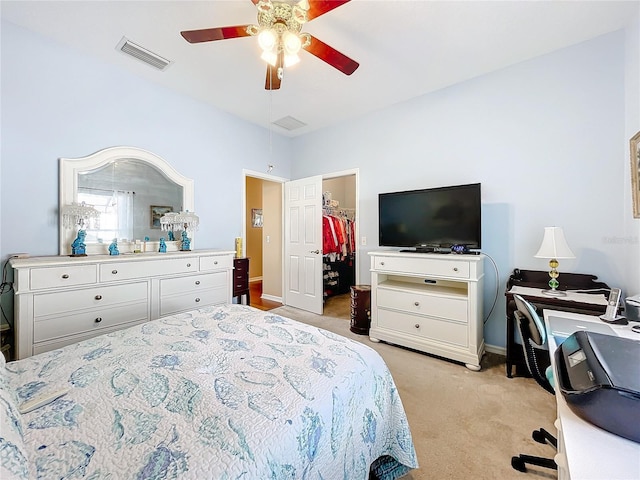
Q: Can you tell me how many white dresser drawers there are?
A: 10